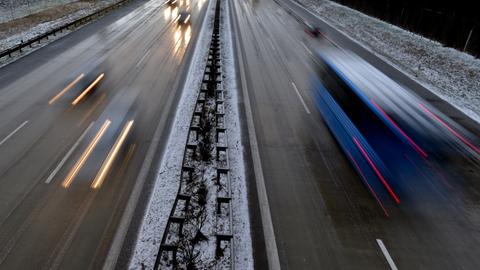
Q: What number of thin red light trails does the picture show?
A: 4